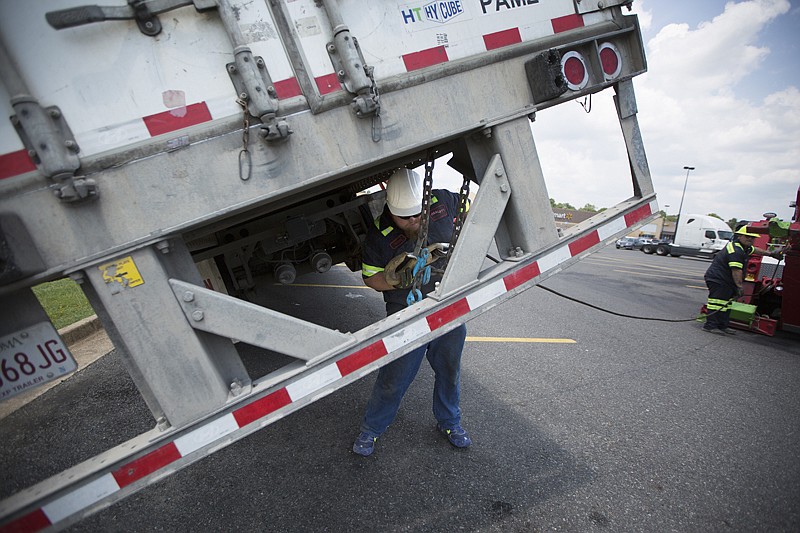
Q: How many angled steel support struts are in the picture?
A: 2